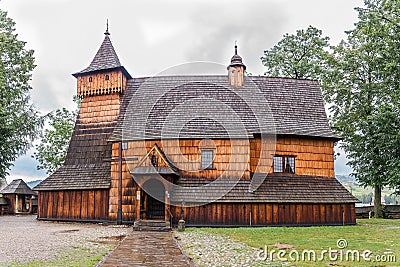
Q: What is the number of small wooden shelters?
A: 1